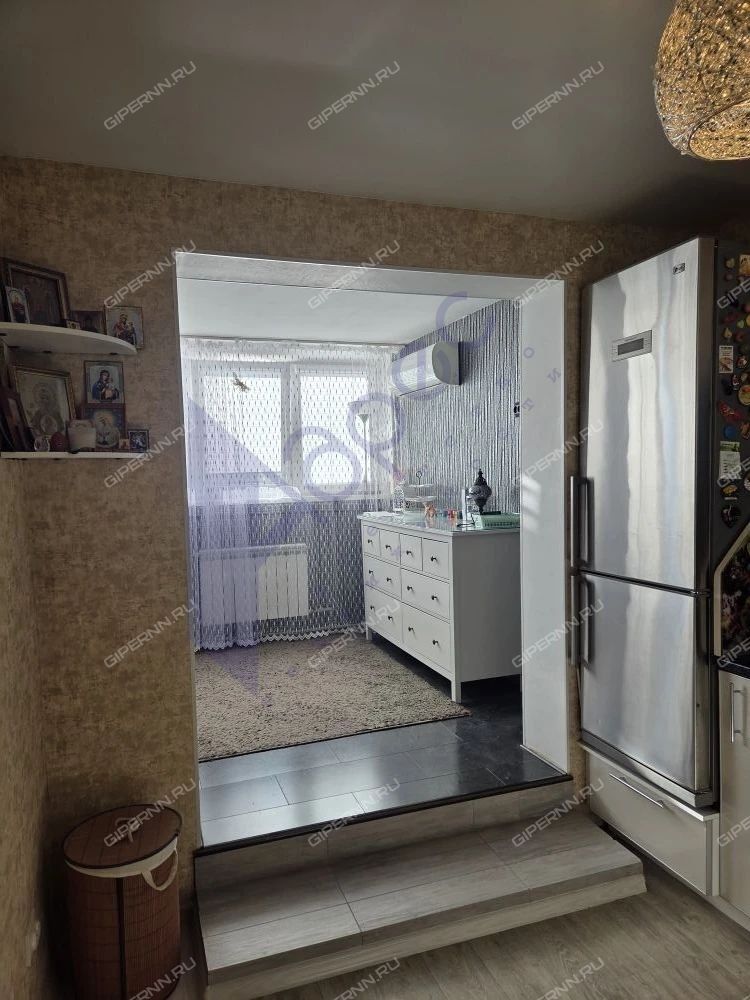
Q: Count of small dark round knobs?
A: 12